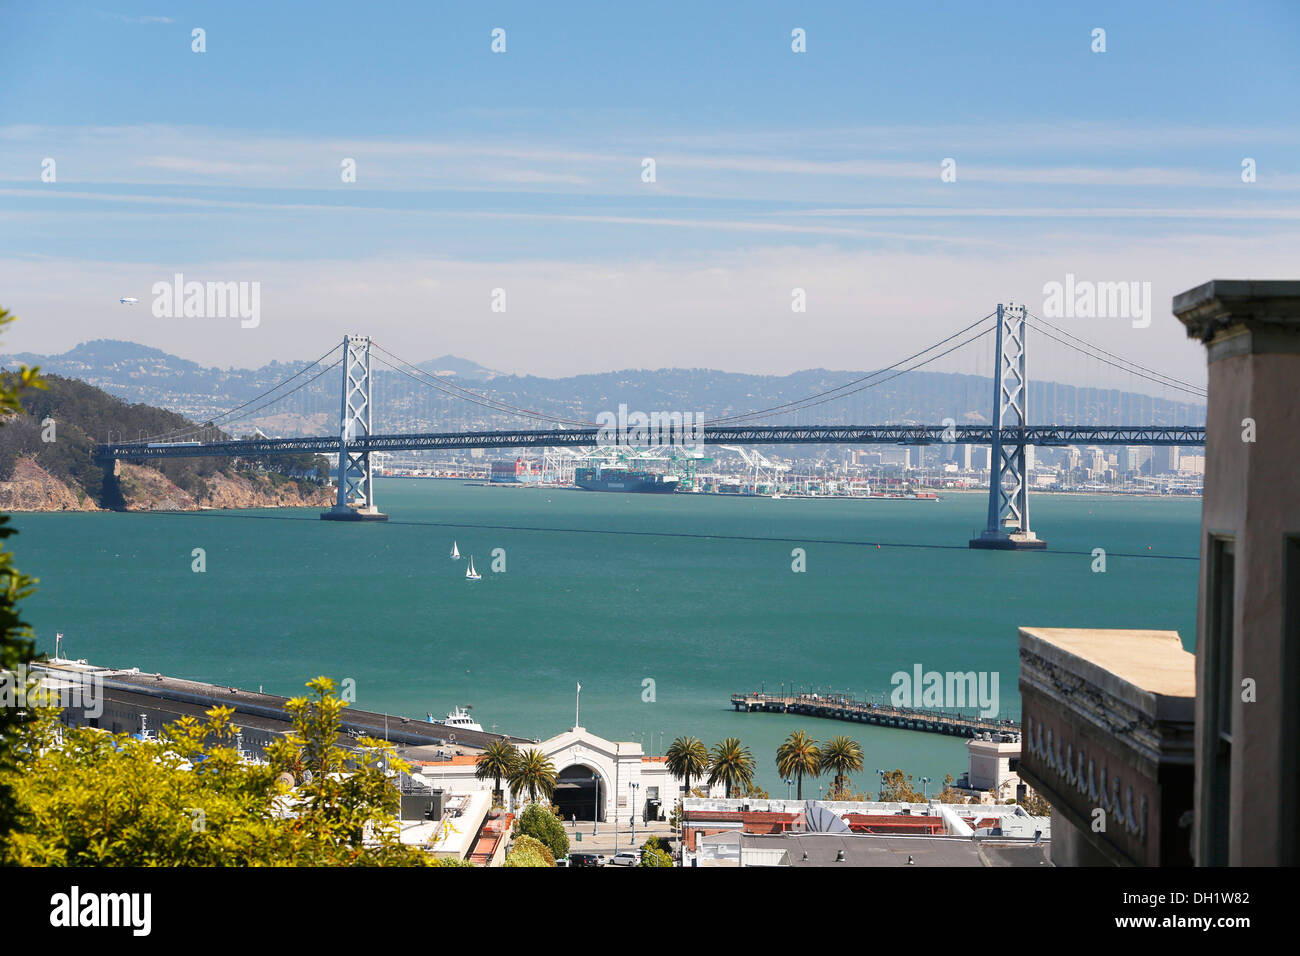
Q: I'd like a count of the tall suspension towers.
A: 2